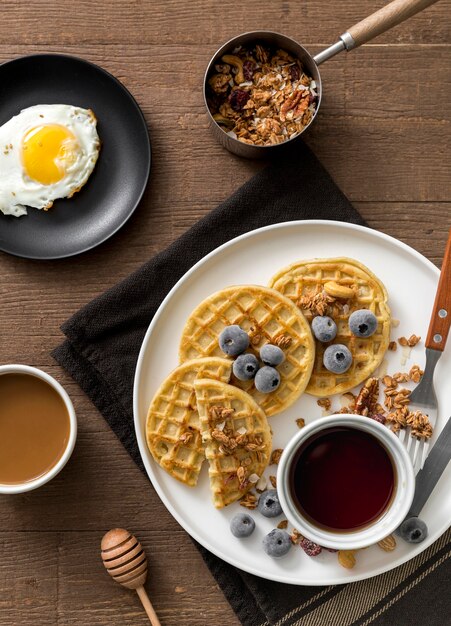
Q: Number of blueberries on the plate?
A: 11